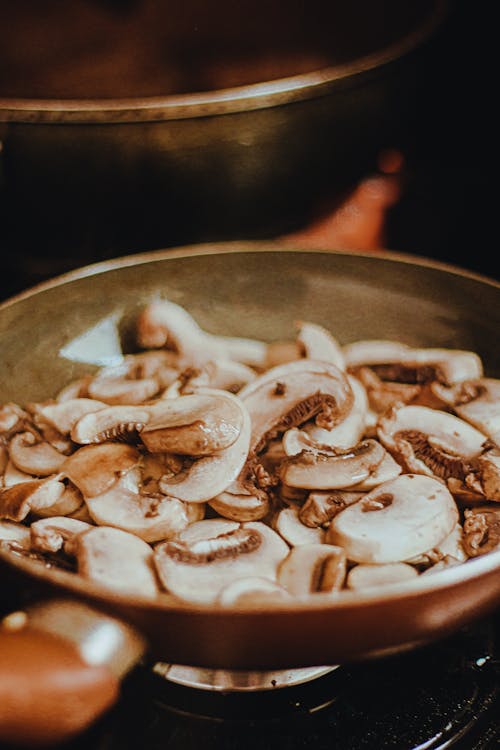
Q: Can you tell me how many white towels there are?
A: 0